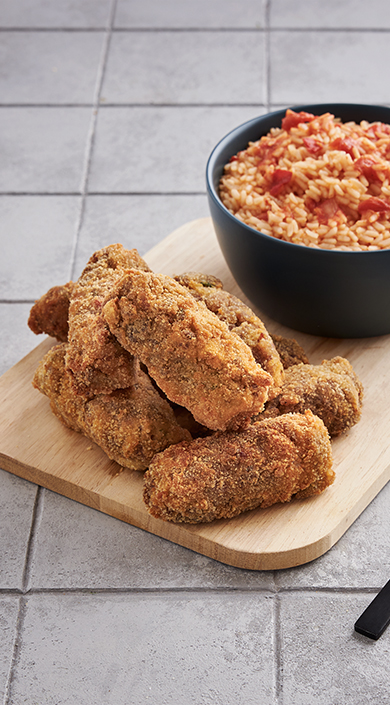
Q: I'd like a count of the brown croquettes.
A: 8